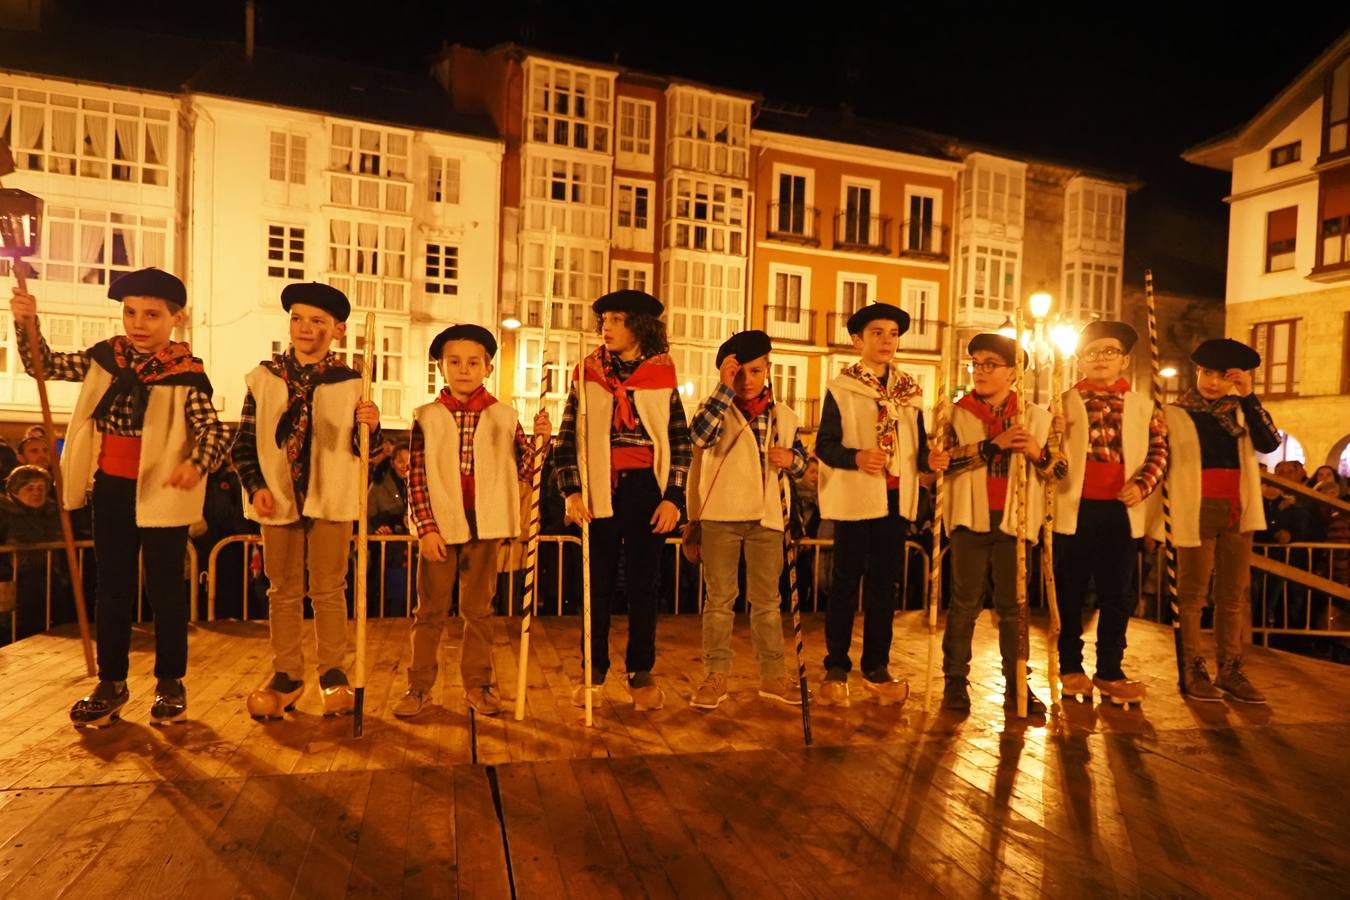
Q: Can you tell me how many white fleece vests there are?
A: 9